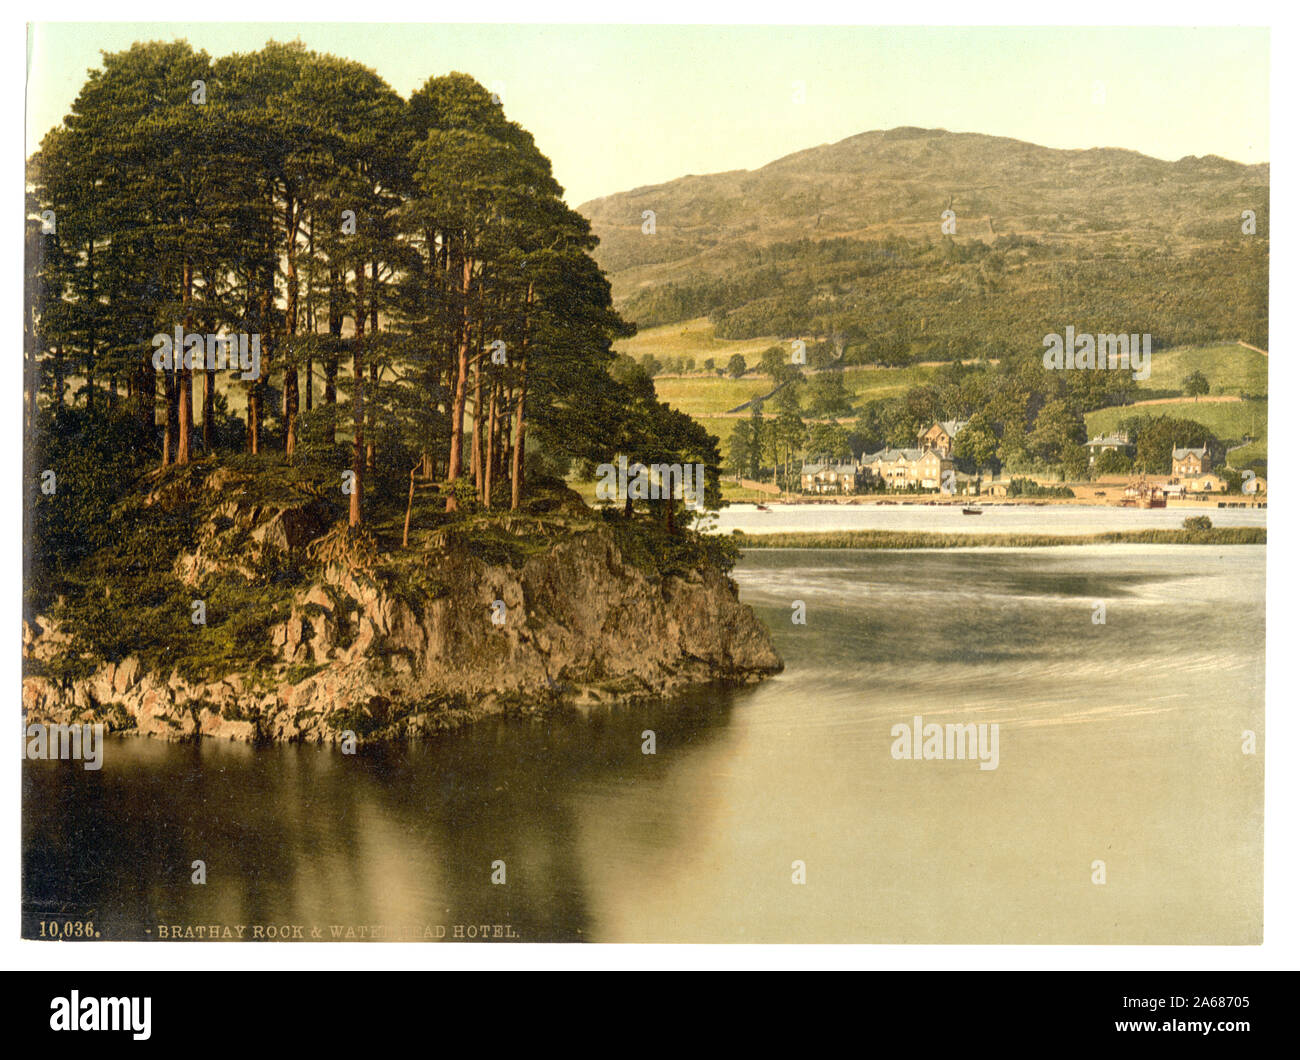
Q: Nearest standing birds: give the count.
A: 0